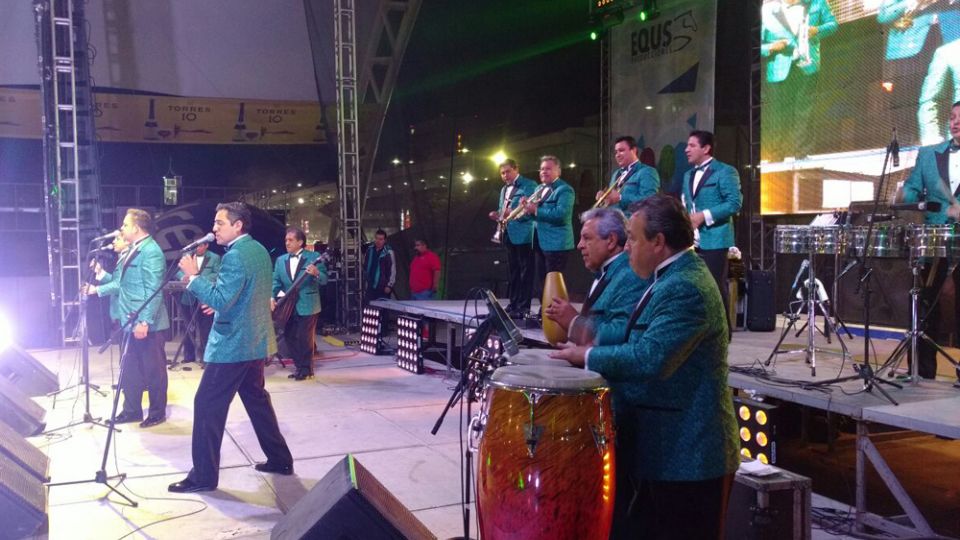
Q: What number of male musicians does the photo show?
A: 12